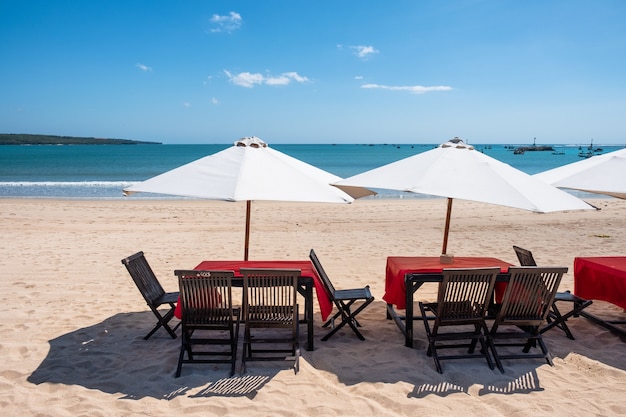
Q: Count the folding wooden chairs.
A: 7